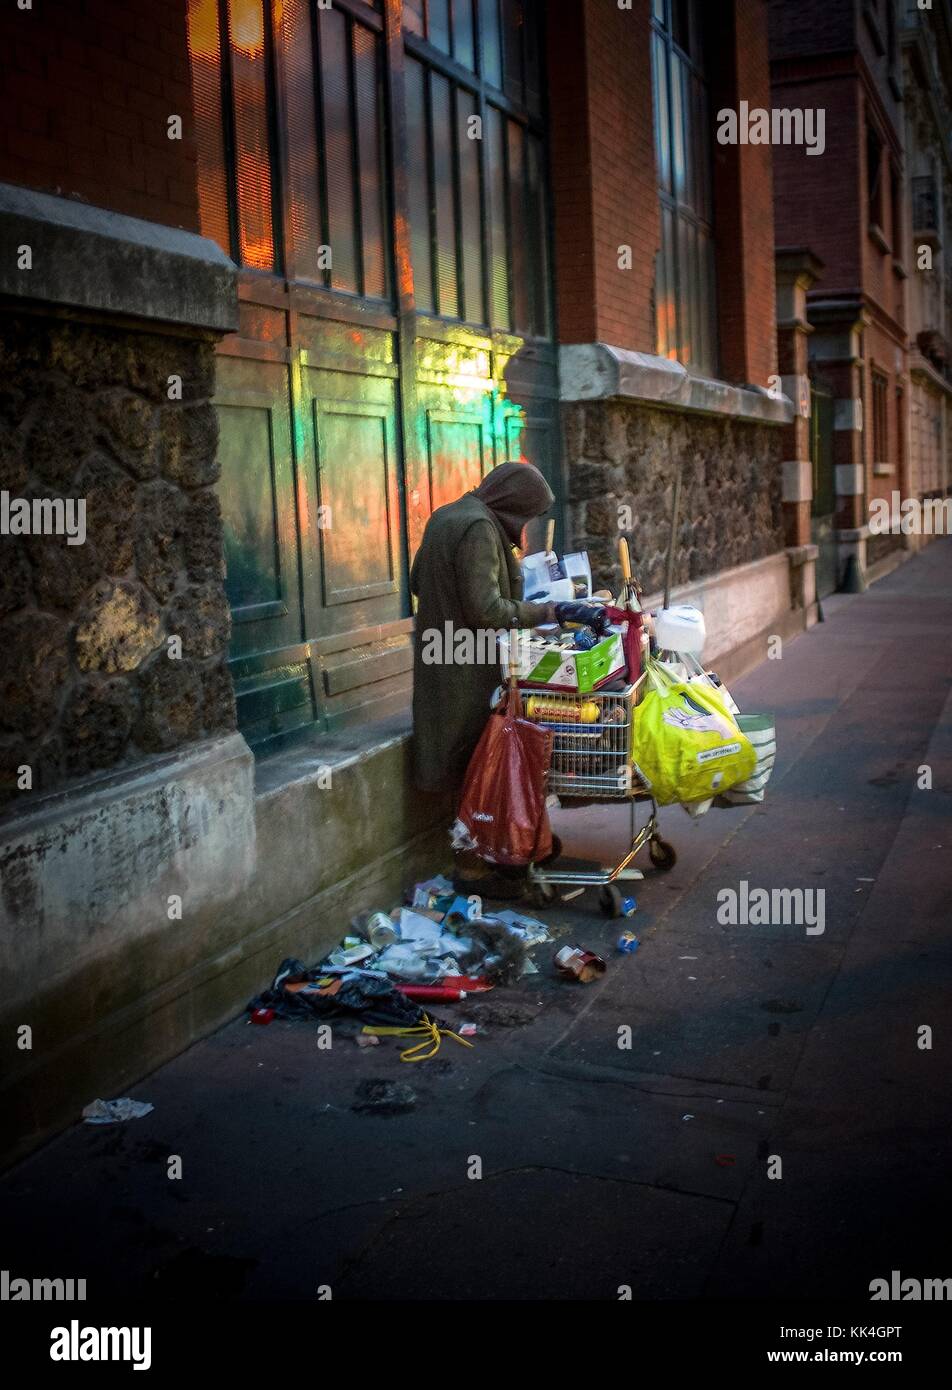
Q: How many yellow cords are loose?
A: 1